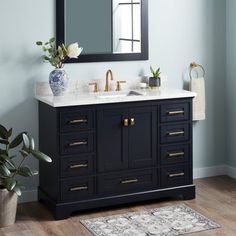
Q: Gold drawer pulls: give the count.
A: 9